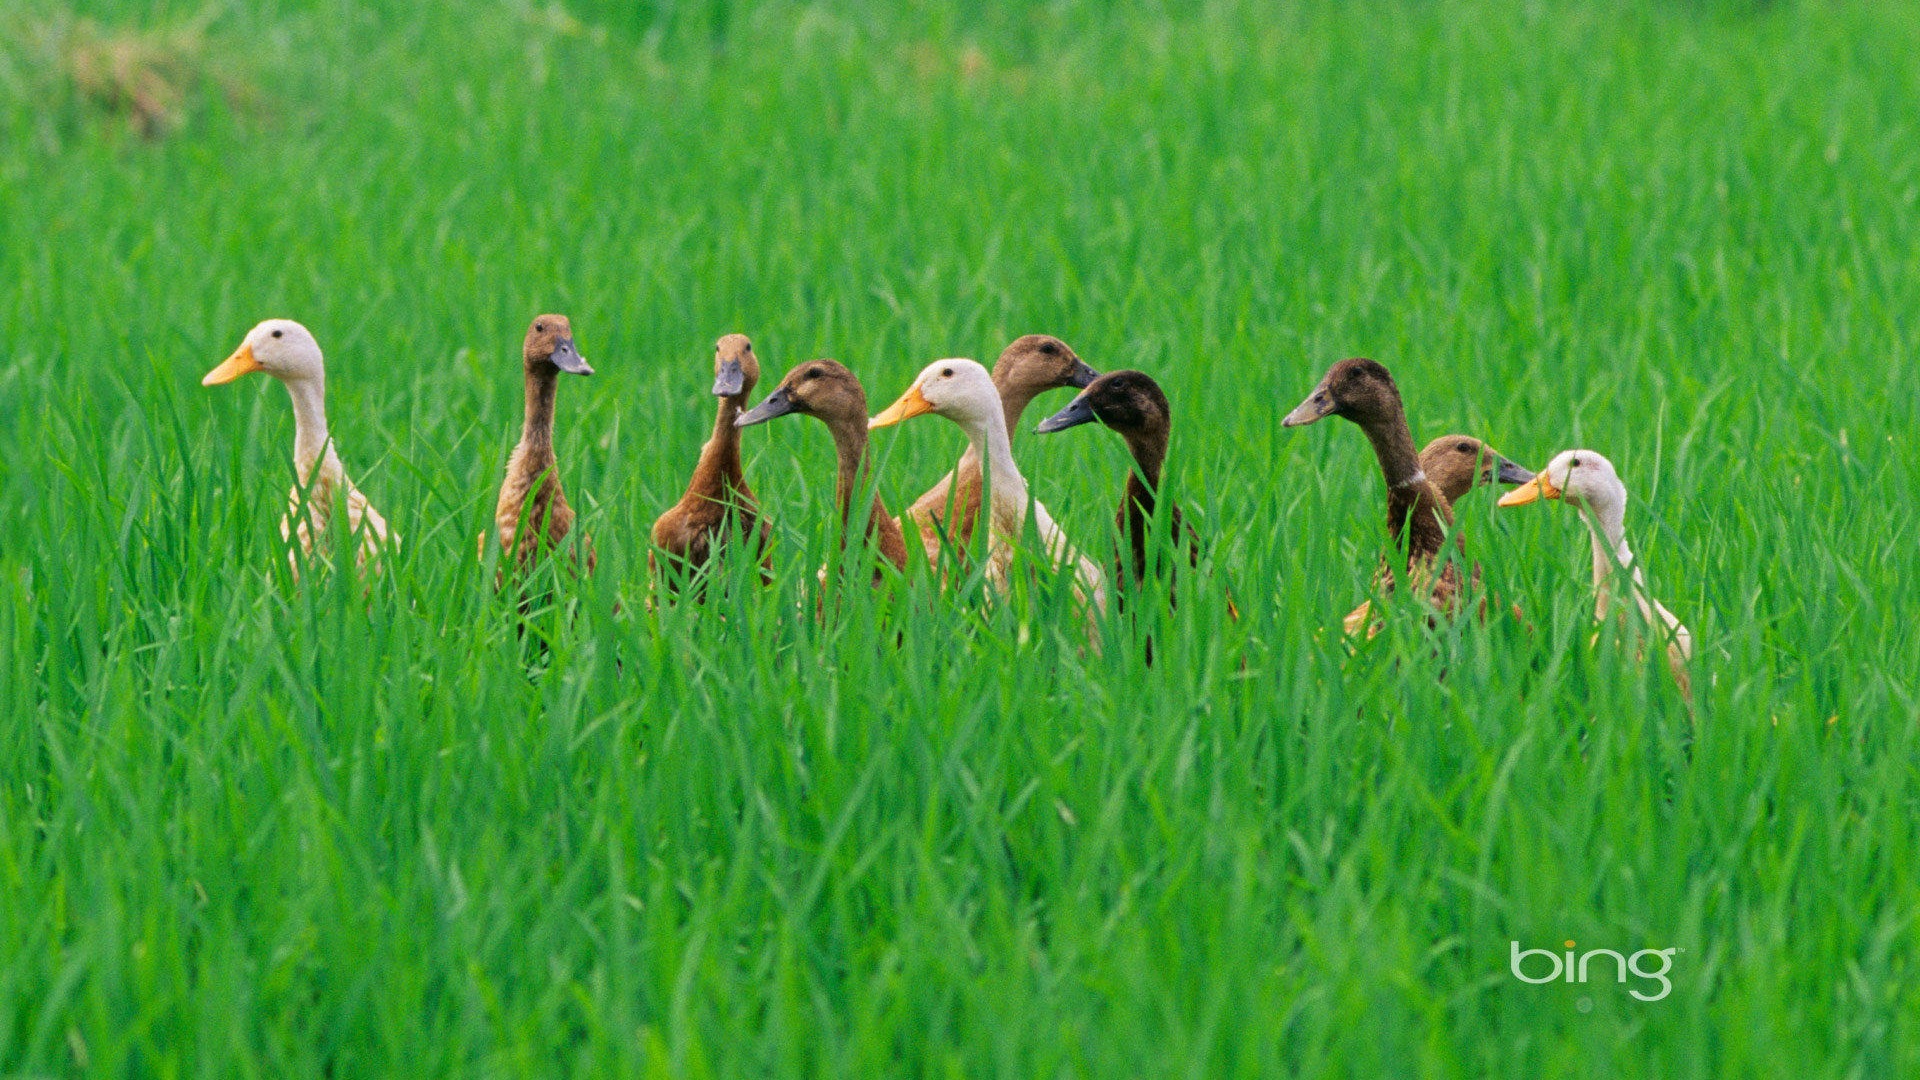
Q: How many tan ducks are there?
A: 5